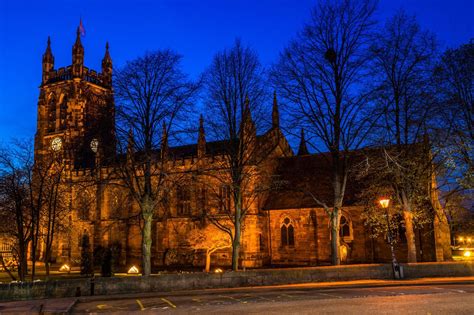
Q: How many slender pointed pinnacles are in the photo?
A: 9